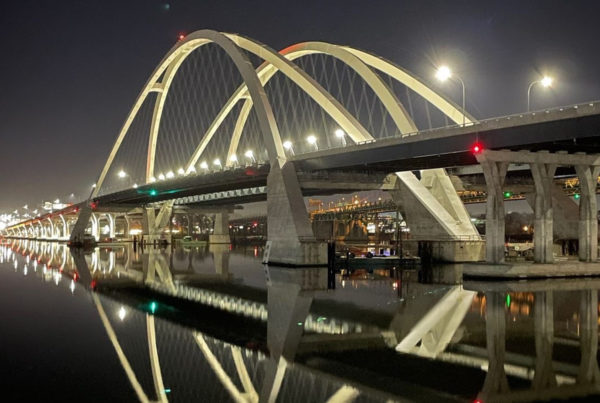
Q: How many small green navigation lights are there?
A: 3